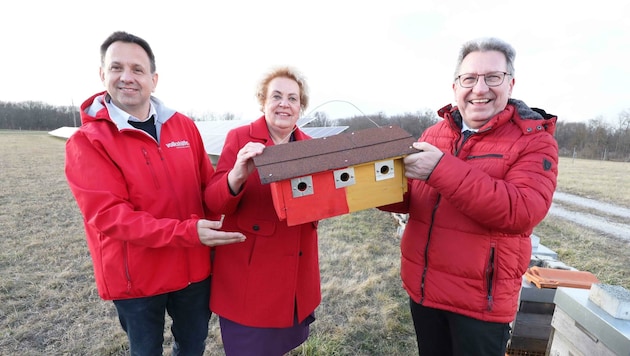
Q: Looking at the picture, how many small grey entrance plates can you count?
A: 3